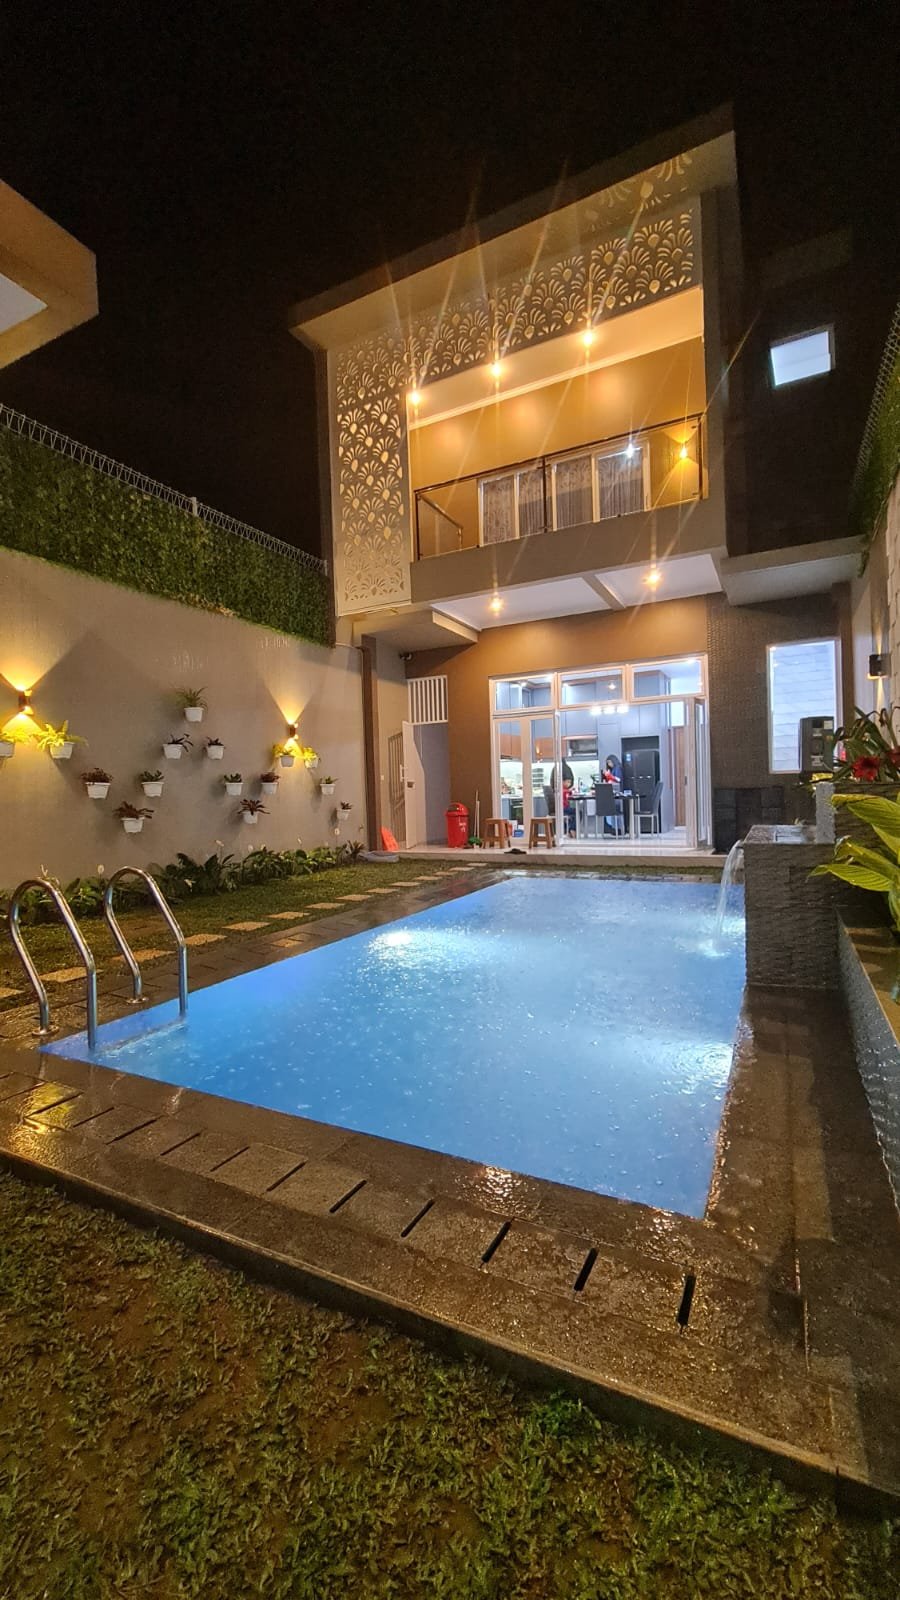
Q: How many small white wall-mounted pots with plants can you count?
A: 15